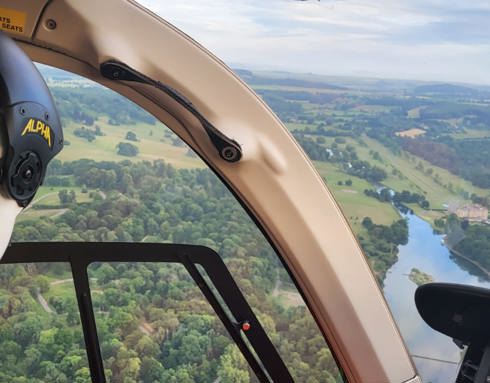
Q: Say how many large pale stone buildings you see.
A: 1